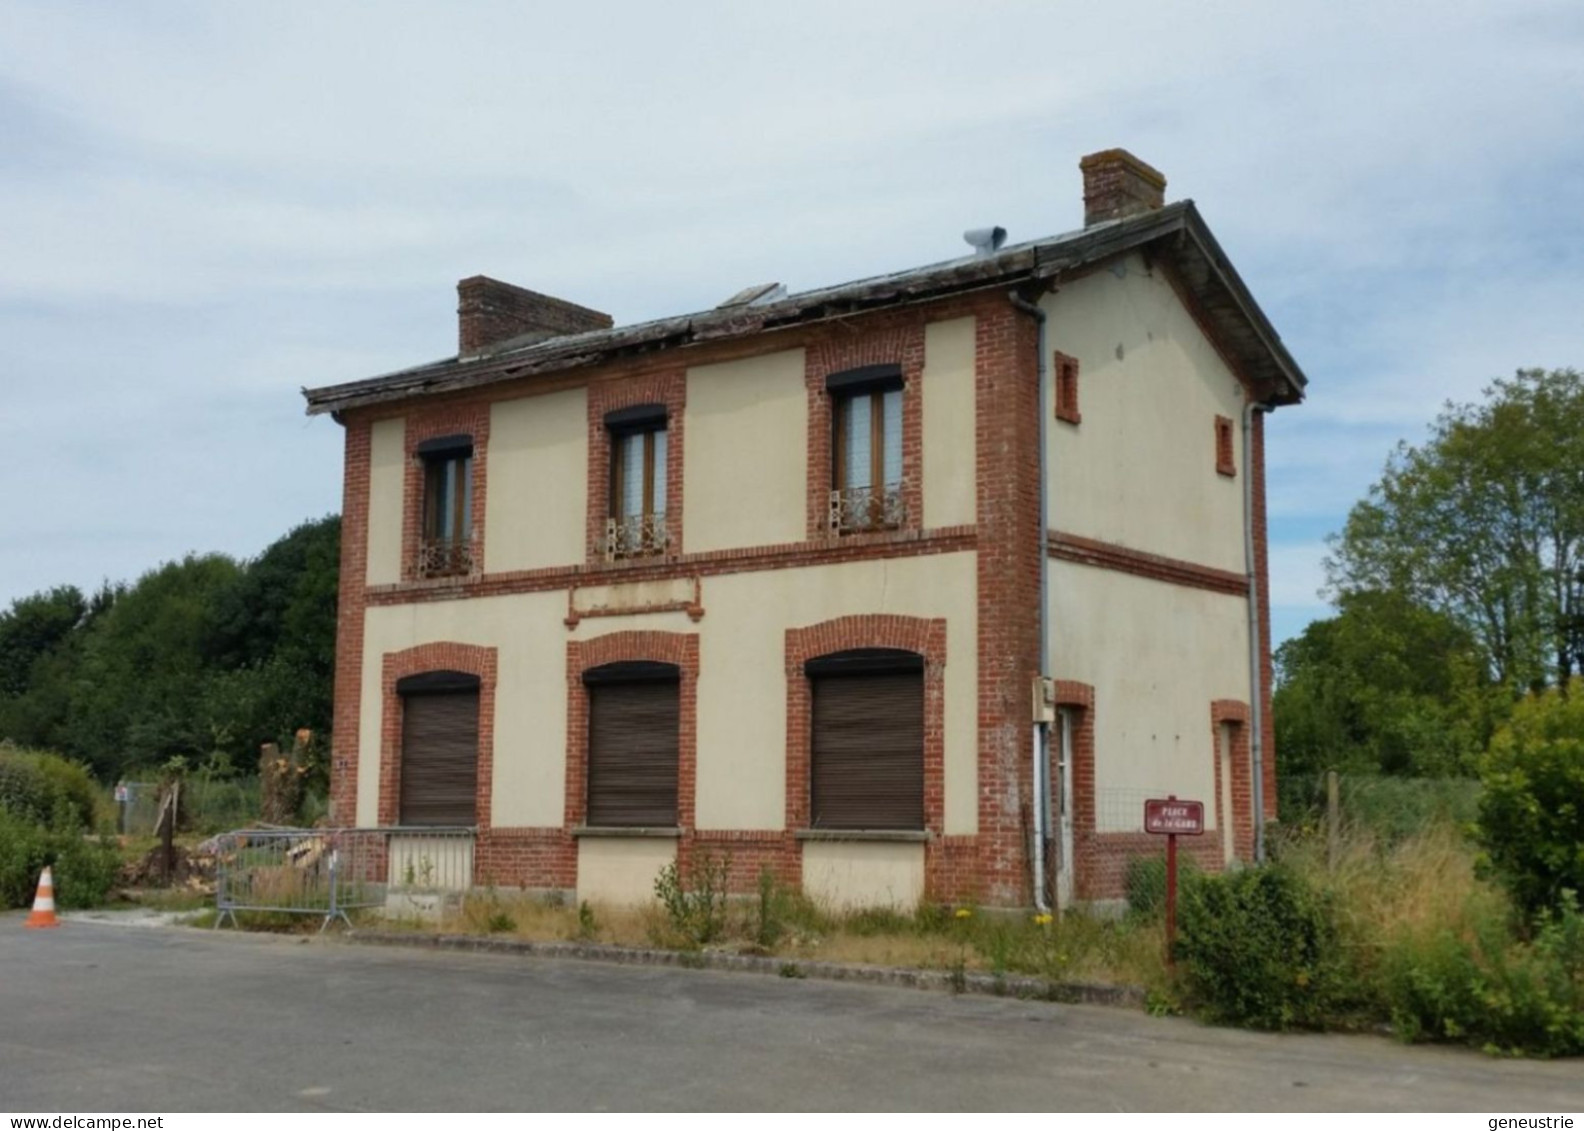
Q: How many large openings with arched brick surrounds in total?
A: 3